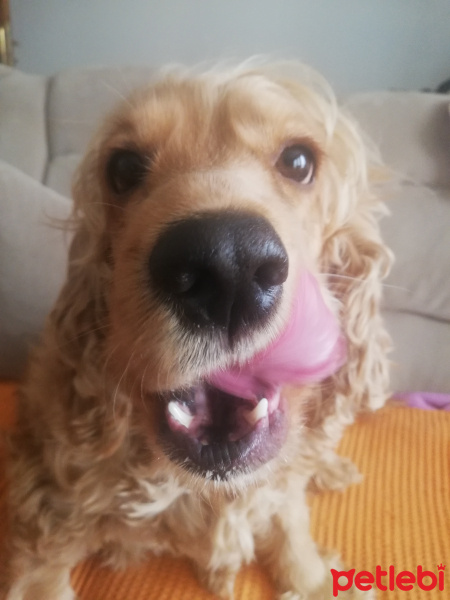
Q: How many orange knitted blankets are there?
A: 1